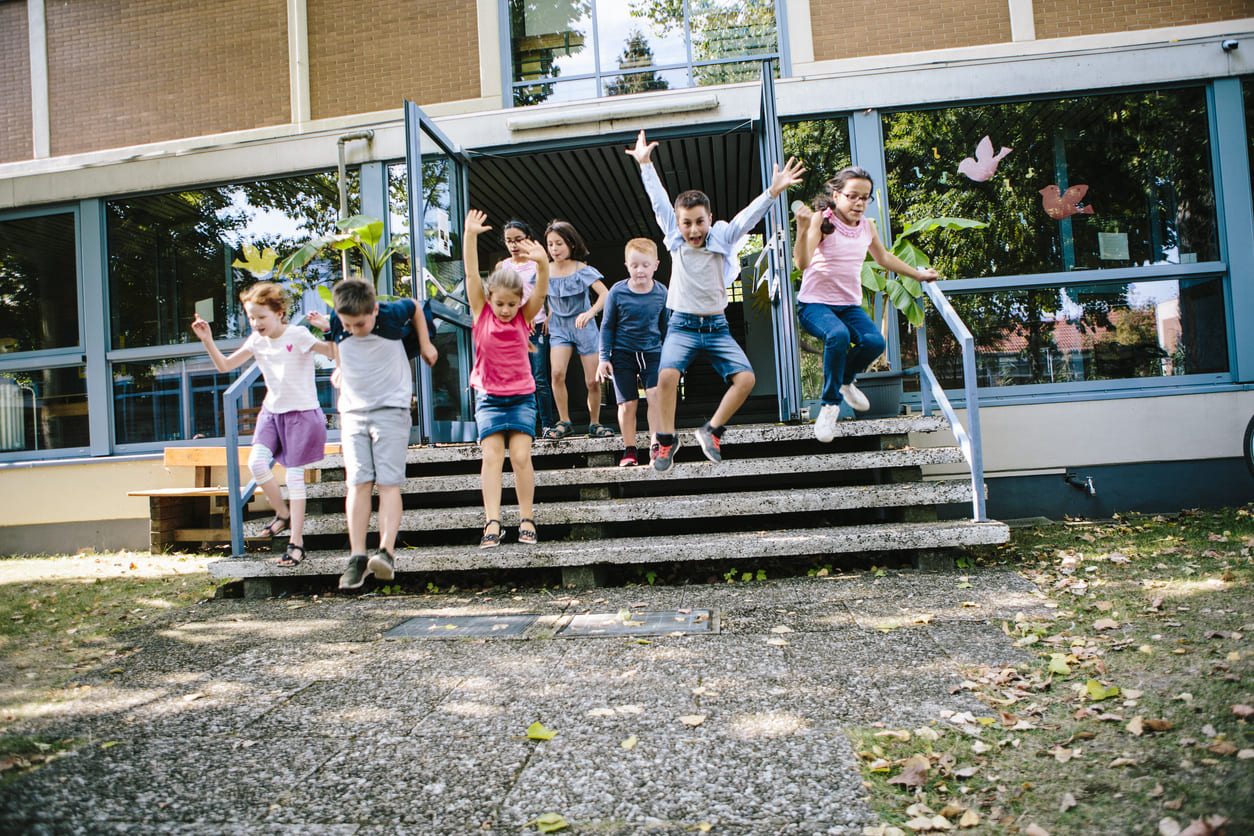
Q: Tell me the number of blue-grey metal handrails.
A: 2